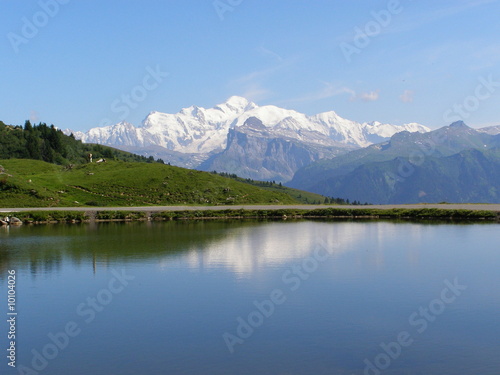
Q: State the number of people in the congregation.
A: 0